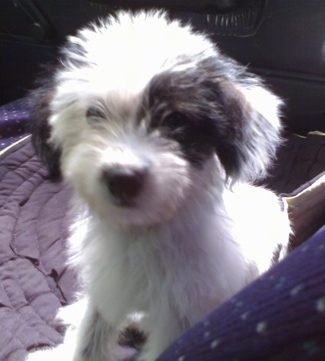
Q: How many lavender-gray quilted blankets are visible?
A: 1